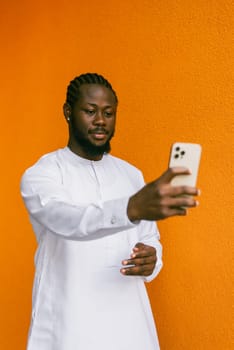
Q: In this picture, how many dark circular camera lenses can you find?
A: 3